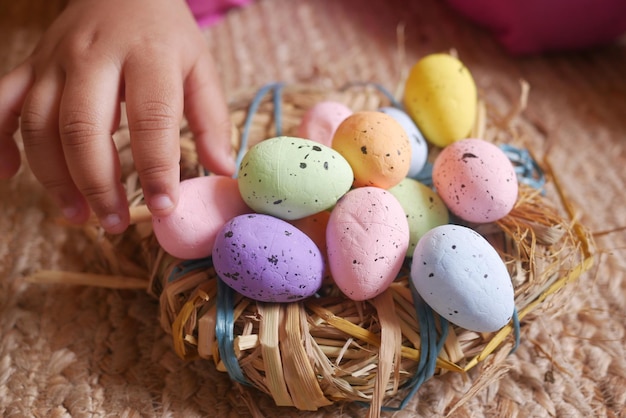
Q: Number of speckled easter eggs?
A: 12